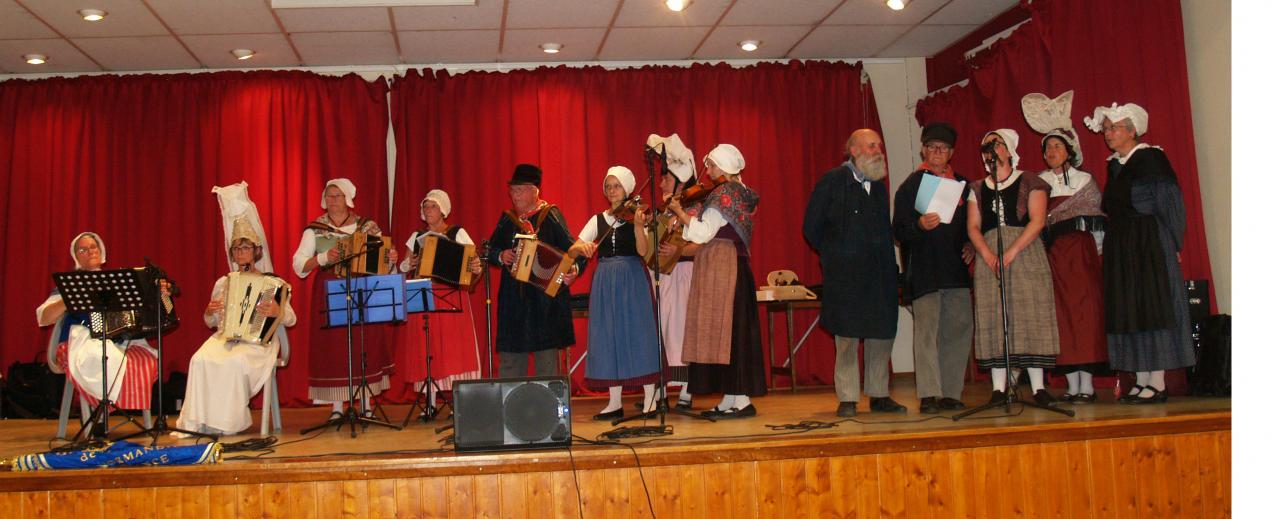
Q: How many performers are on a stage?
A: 13